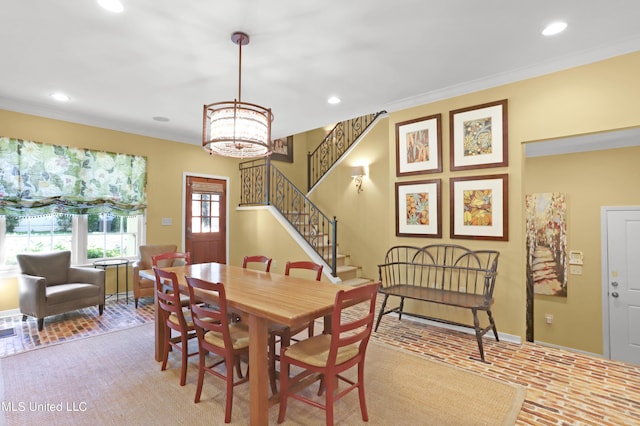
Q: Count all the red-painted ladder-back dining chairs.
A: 6